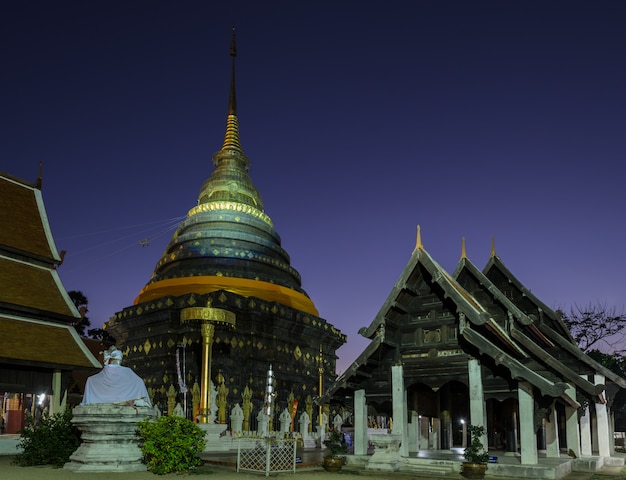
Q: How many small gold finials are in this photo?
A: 3